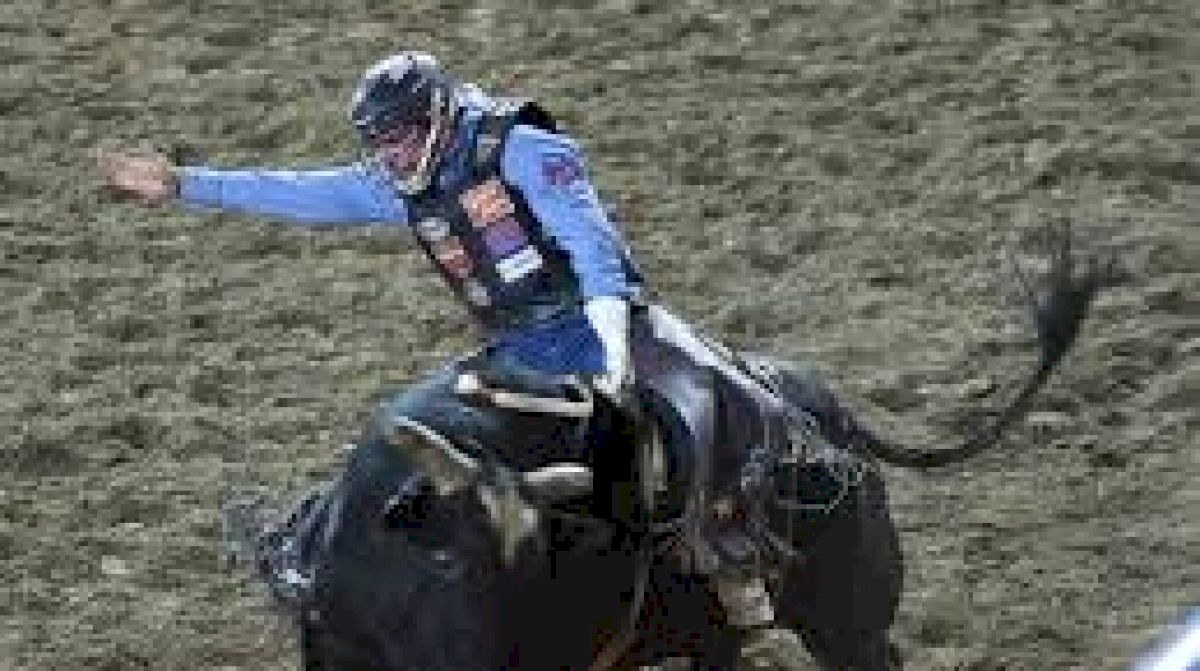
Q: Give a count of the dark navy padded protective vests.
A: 1